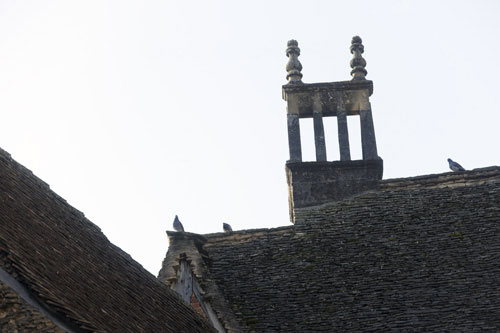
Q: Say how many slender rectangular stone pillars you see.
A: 4